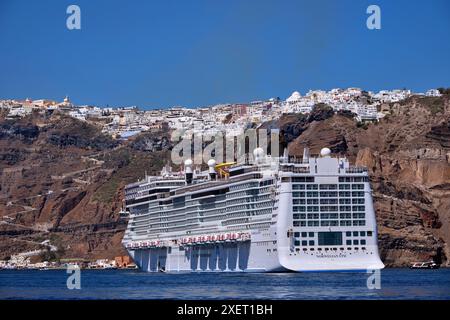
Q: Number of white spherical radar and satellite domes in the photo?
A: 4